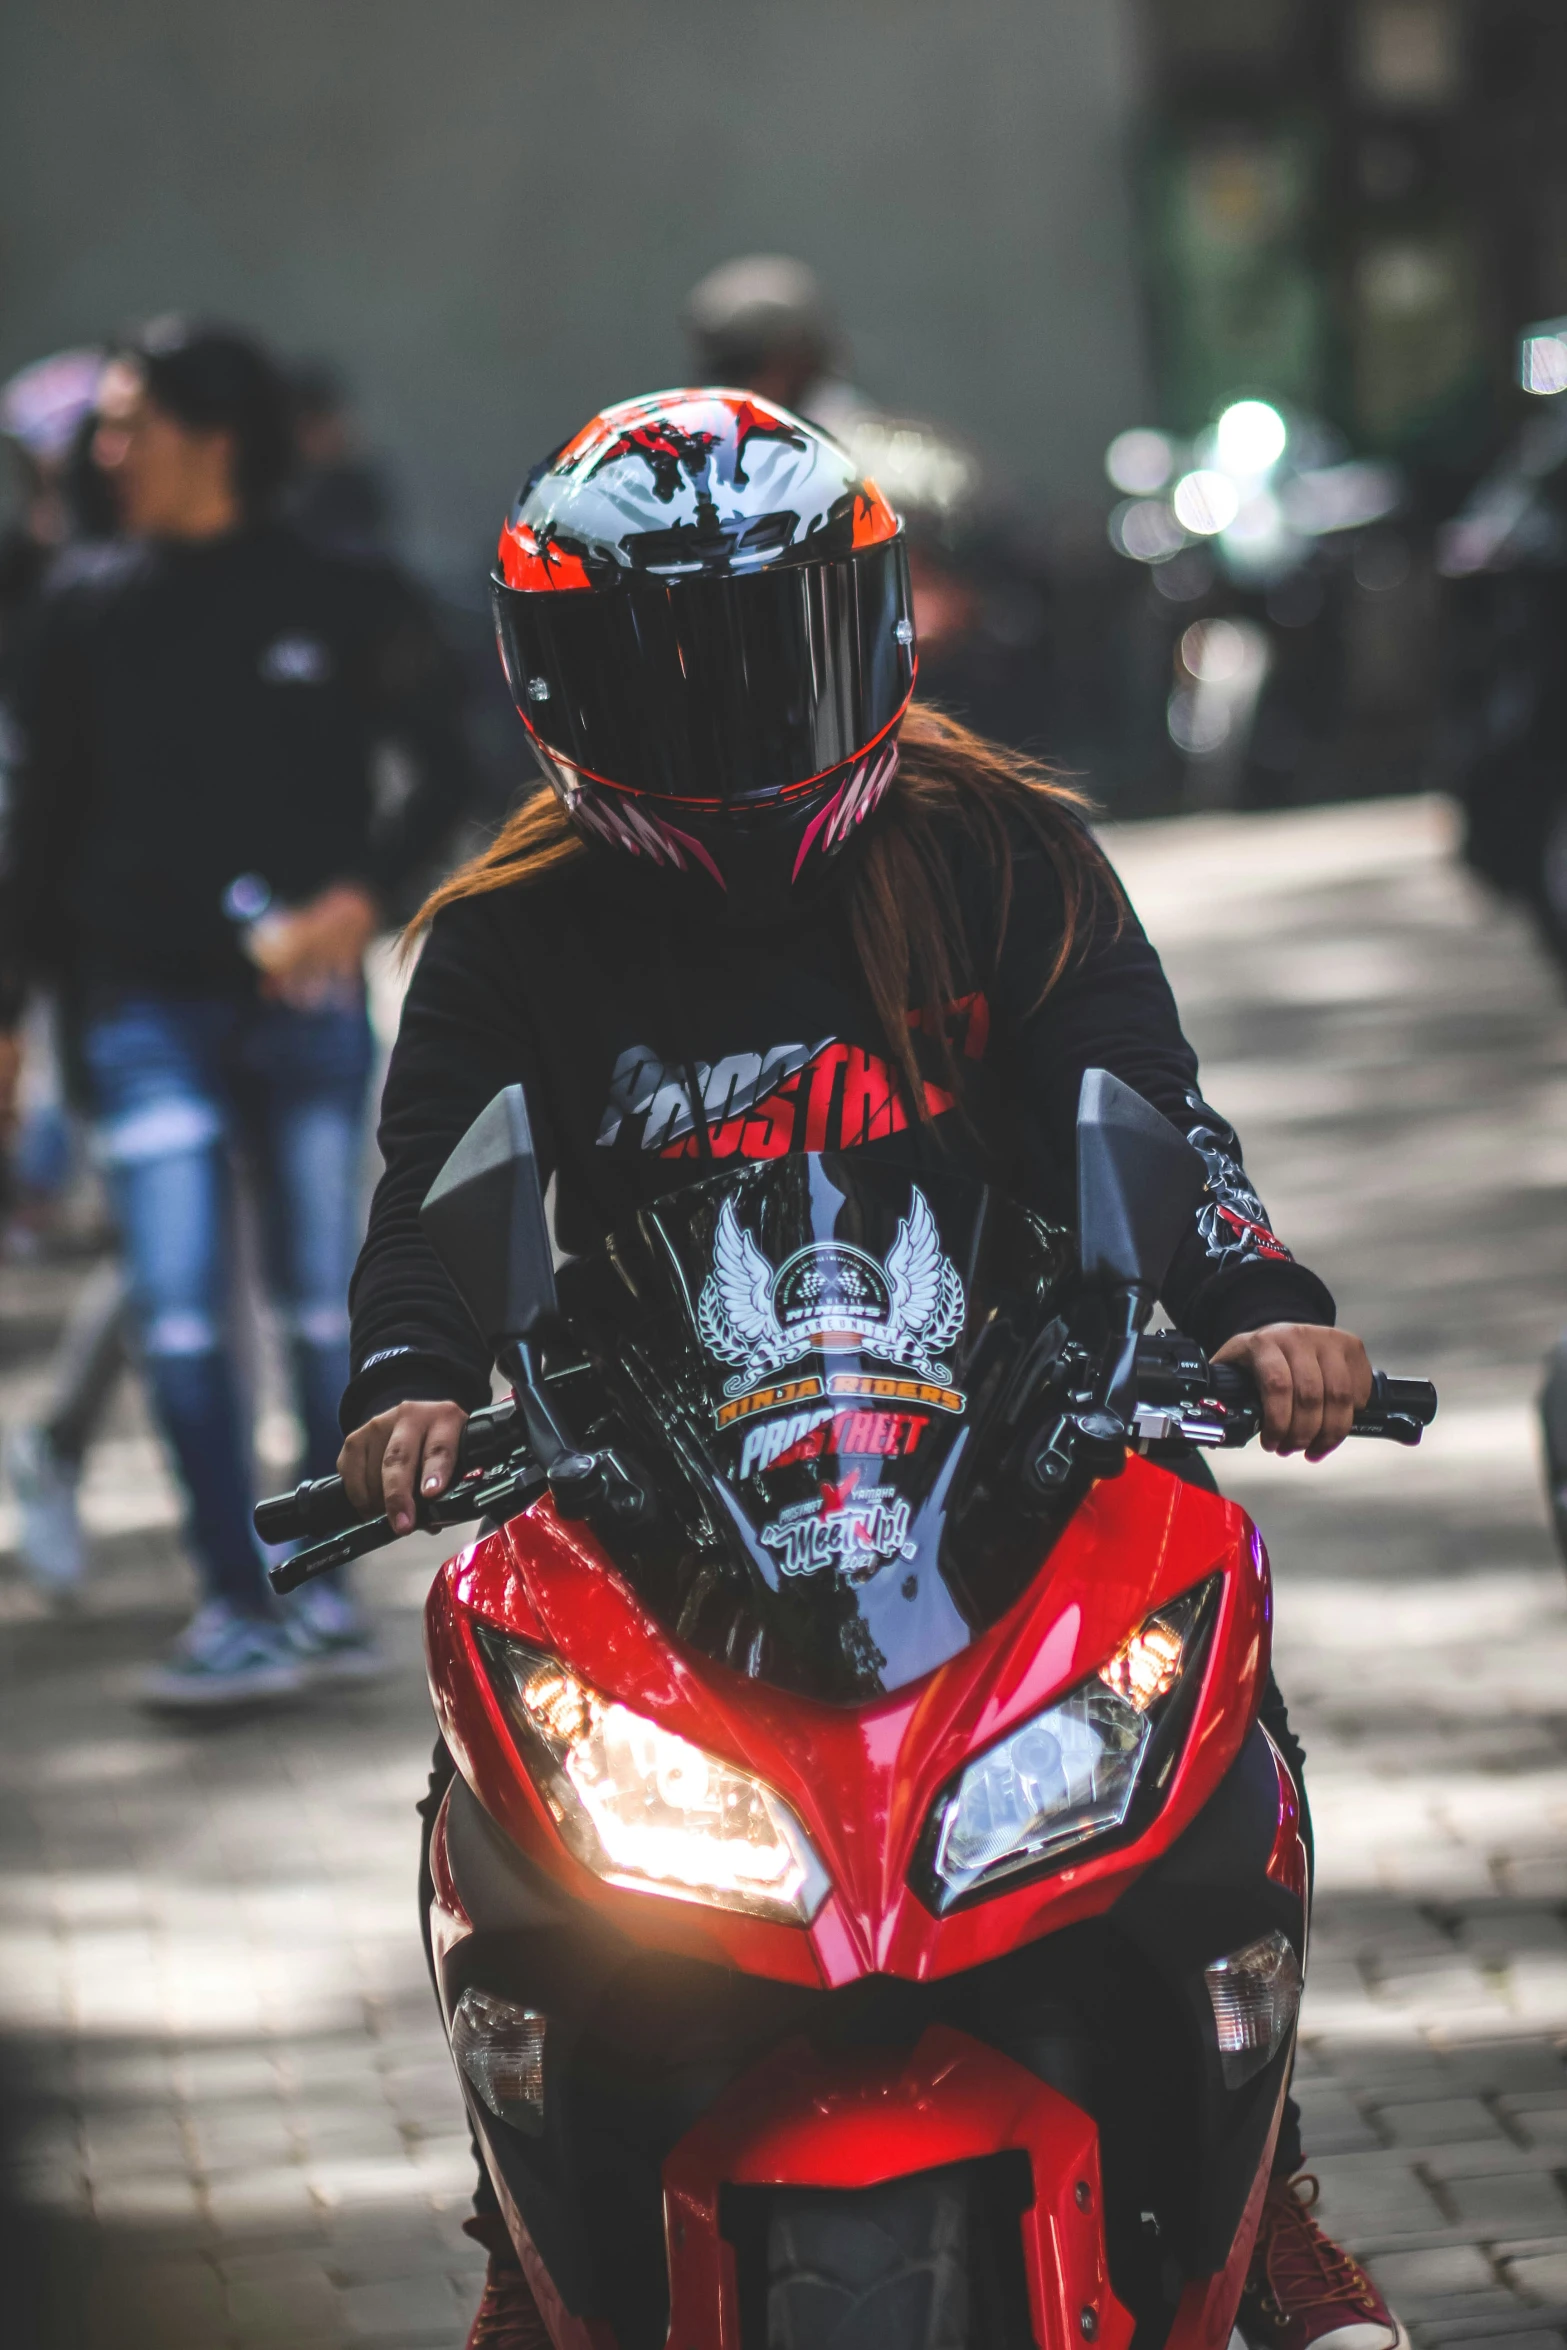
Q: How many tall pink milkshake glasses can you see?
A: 0